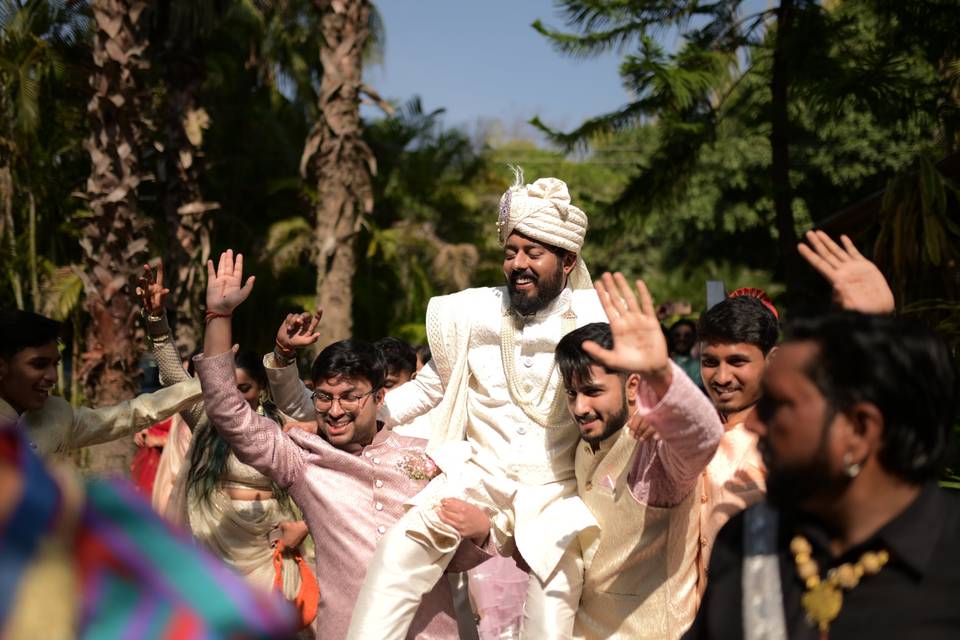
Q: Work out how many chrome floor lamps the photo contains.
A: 0